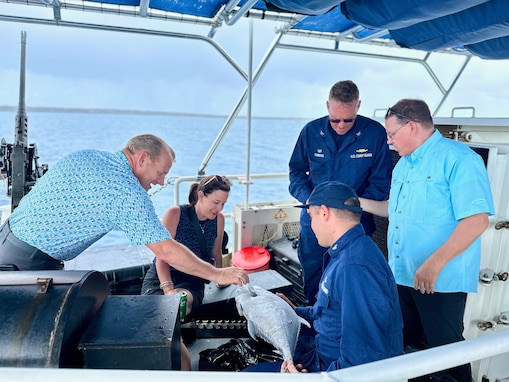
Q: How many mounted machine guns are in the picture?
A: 1